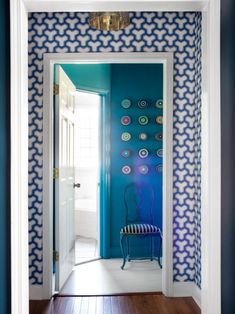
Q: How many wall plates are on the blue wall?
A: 15